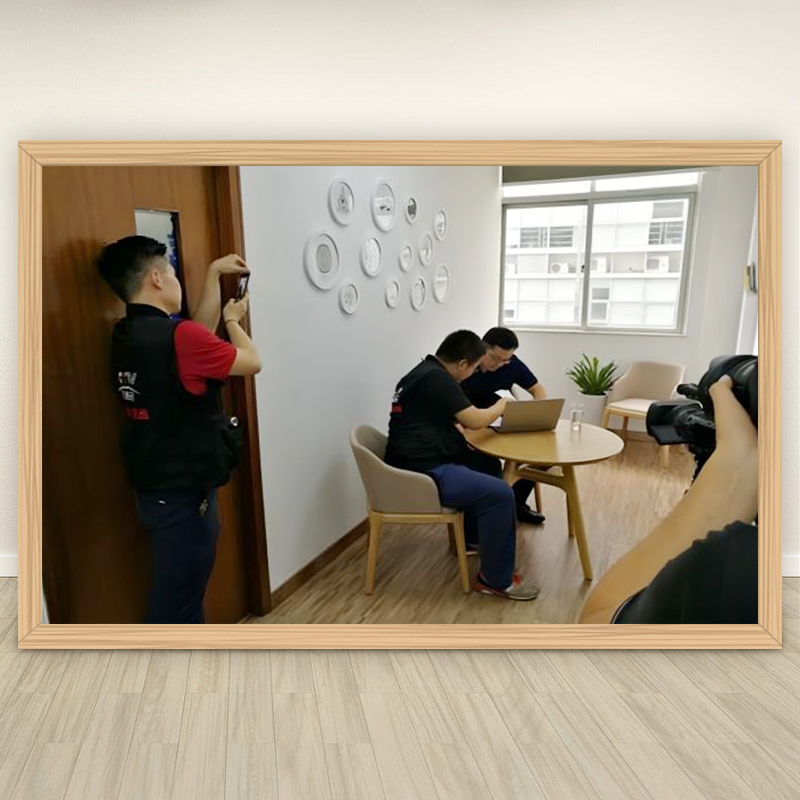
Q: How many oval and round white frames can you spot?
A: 12